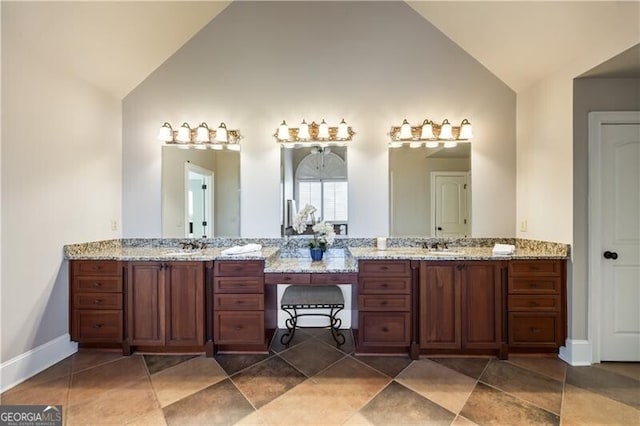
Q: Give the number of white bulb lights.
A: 12